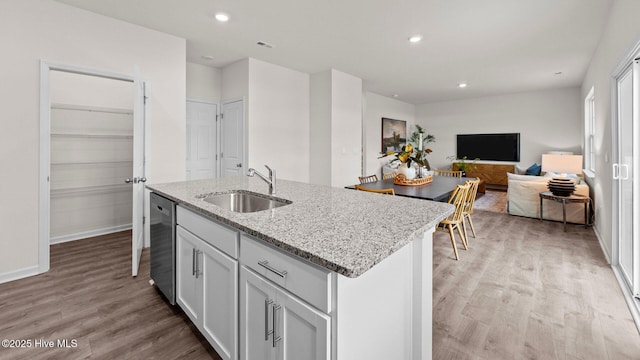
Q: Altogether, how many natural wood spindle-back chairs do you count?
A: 6